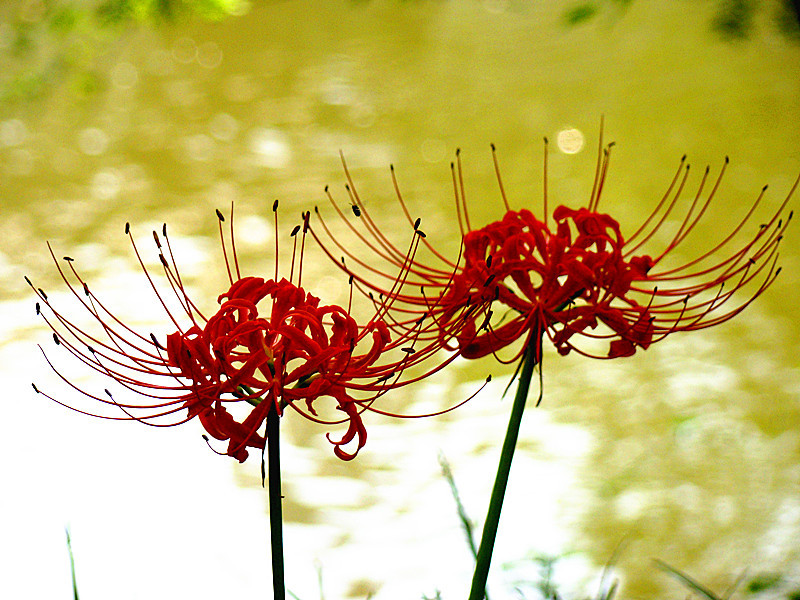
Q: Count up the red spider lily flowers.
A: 2